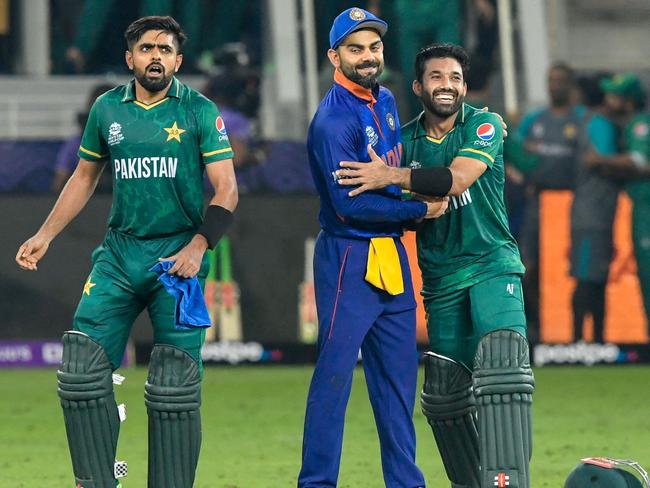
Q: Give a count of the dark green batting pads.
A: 4